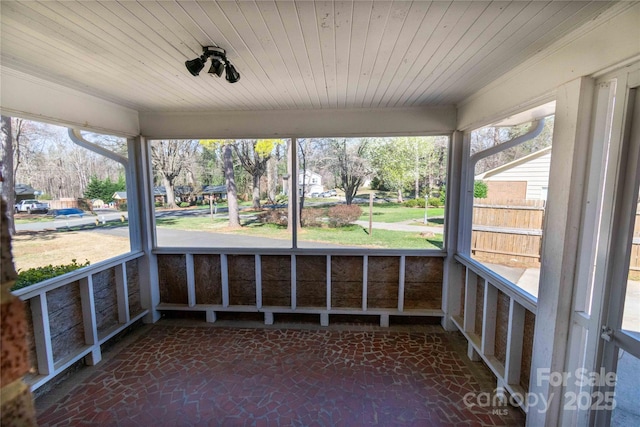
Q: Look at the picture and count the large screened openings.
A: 4